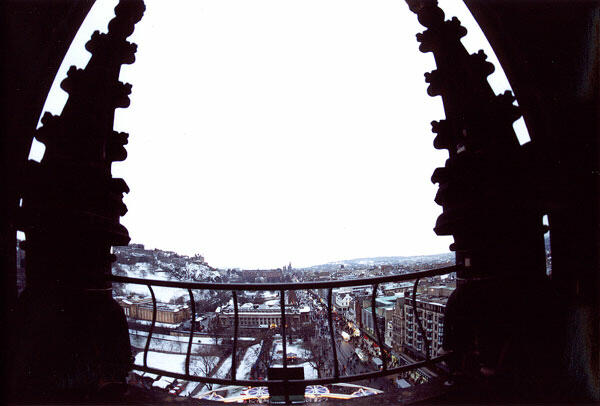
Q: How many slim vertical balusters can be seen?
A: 7